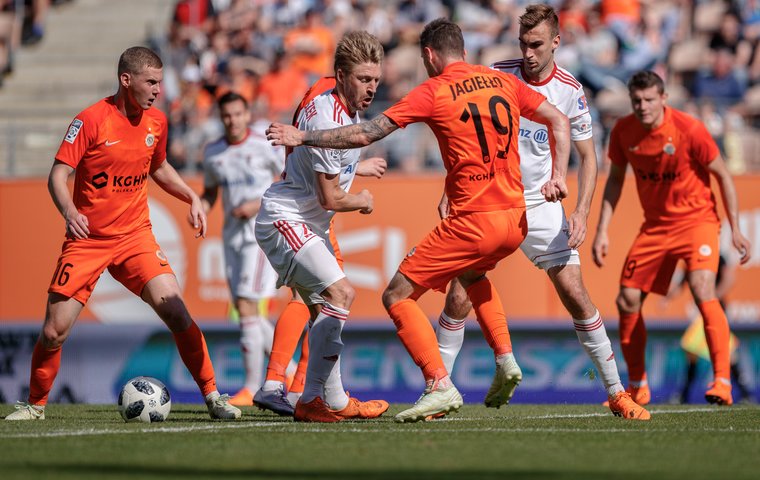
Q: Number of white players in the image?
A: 3